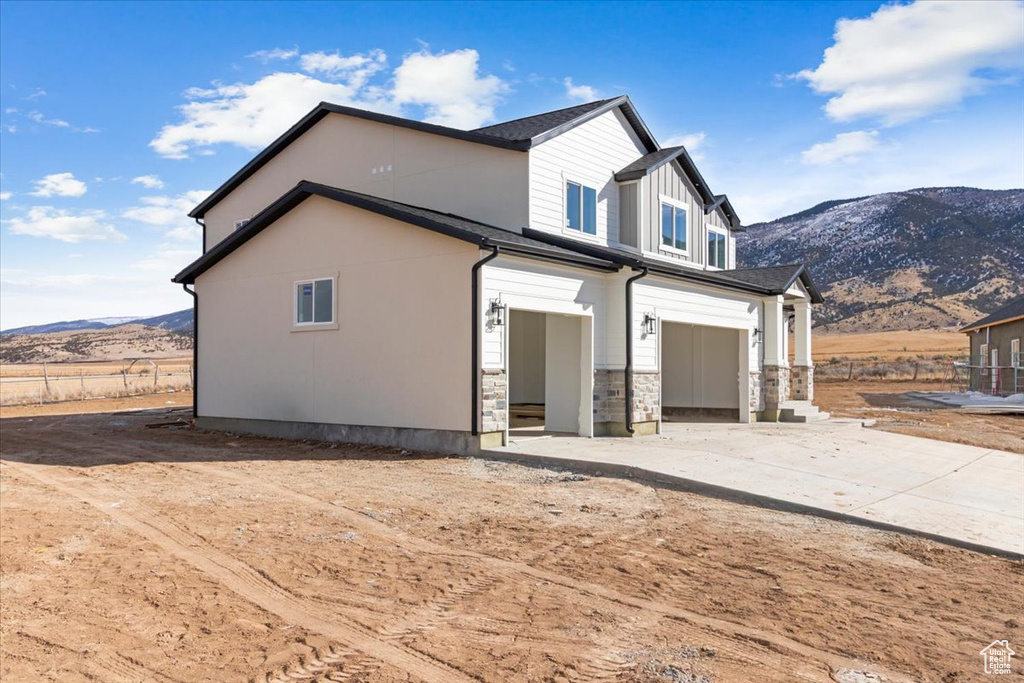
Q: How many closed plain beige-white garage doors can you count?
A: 0